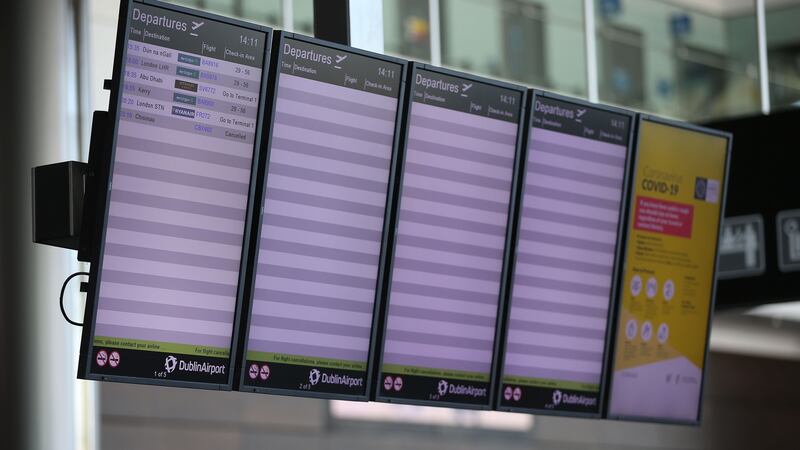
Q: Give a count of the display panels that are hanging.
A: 5